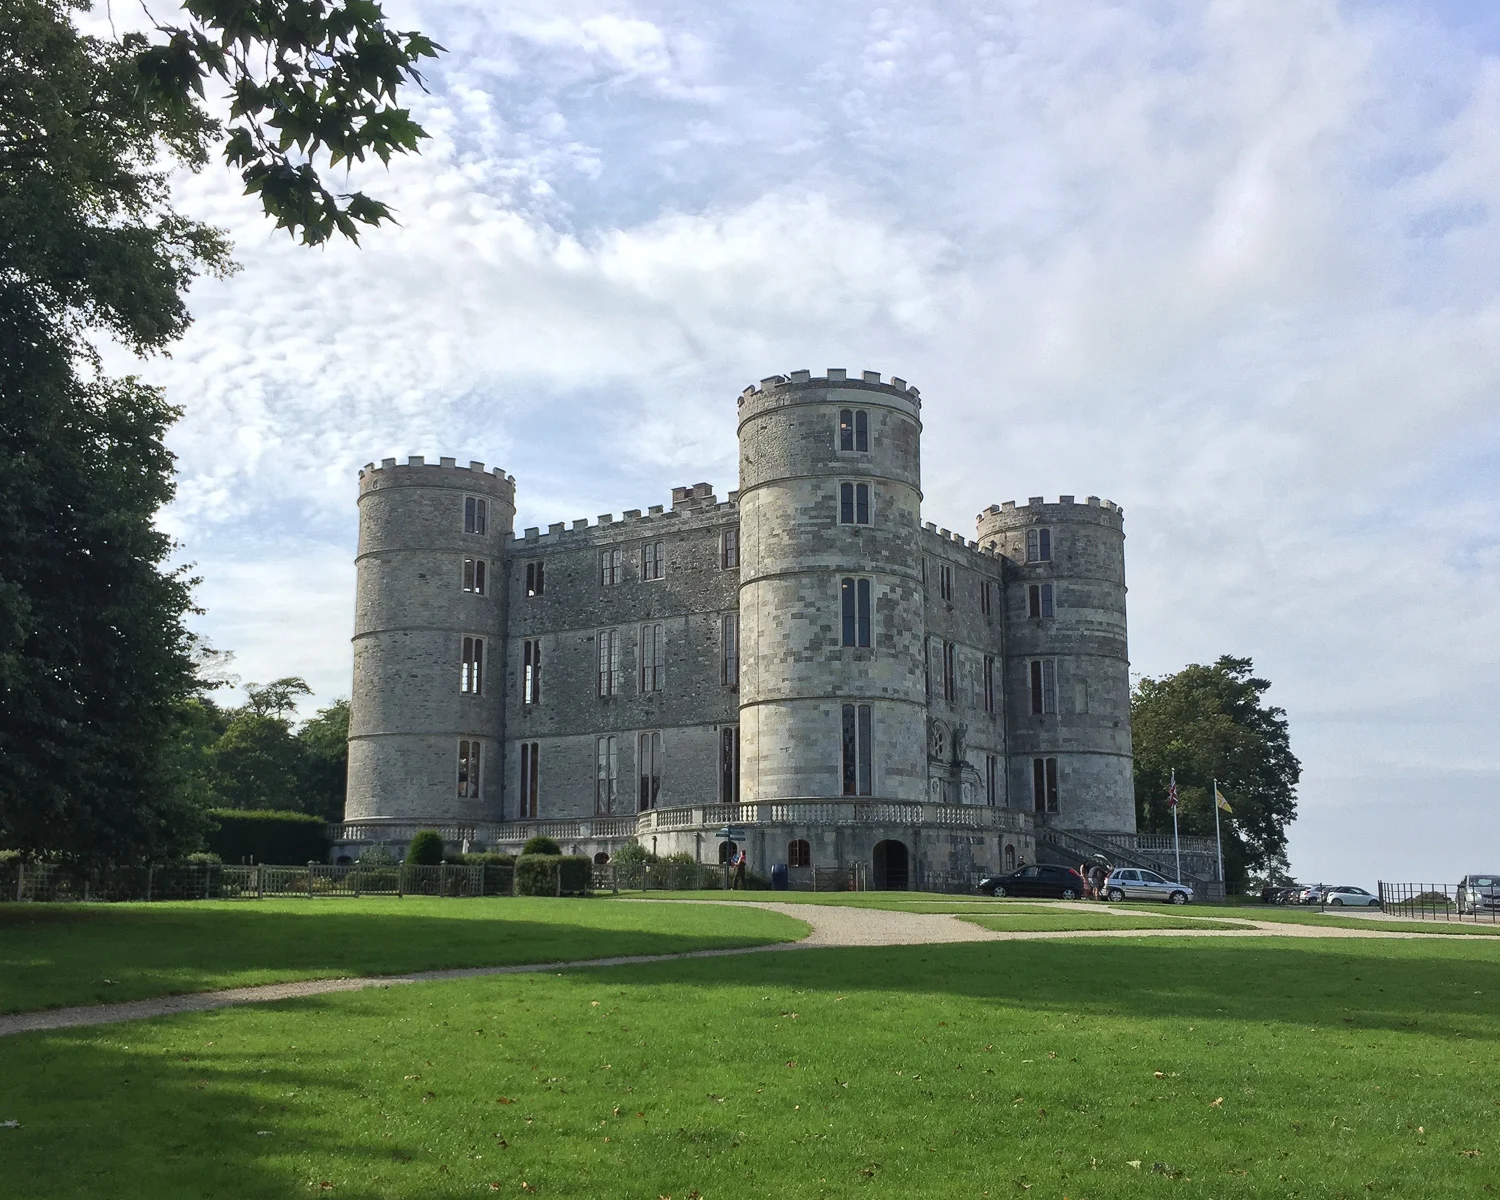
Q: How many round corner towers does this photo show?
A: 3